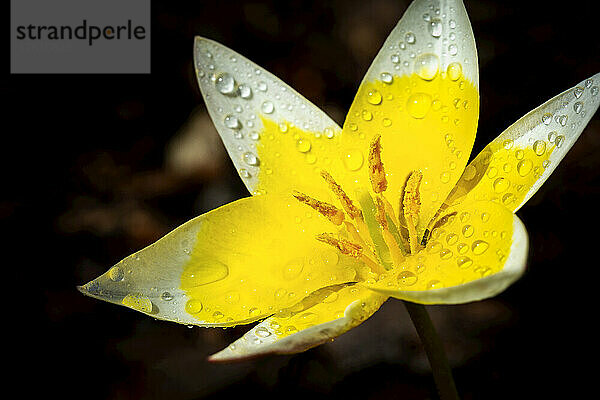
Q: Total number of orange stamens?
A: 6